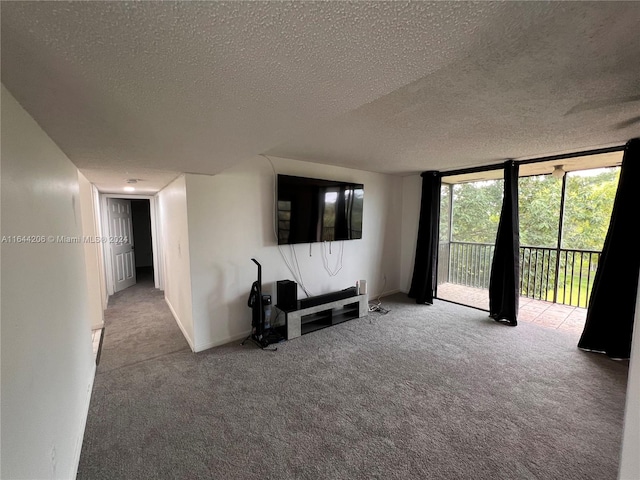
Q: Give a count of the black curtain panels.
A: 3